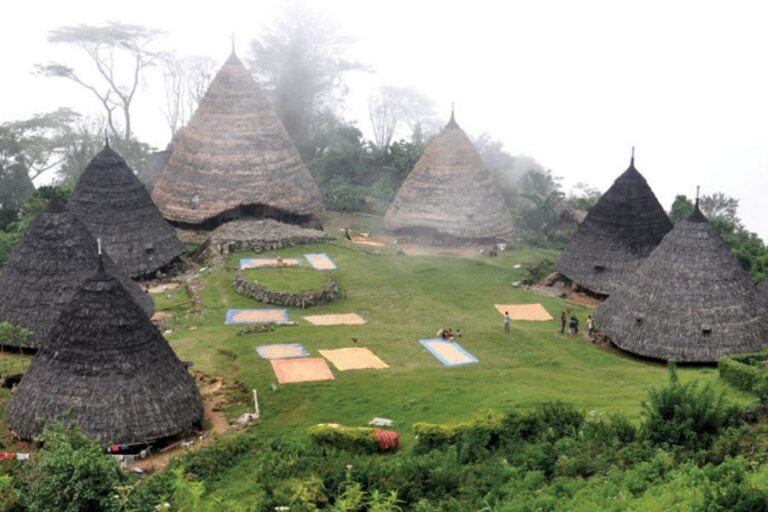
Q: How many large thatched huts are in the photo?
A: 7